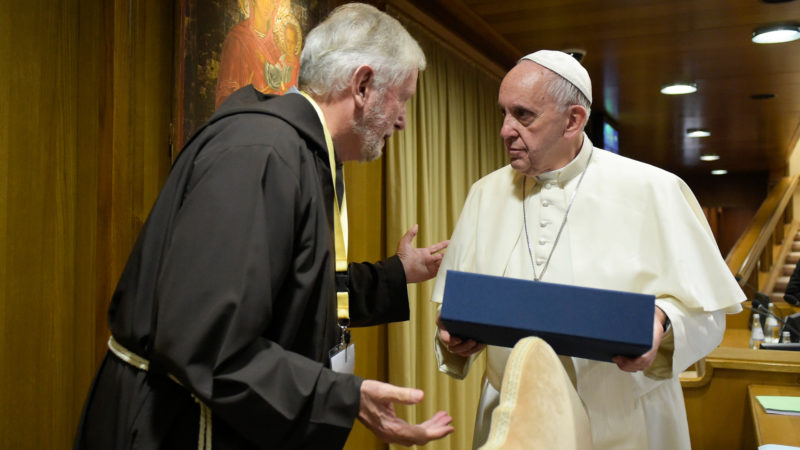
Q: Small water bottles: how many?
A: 3